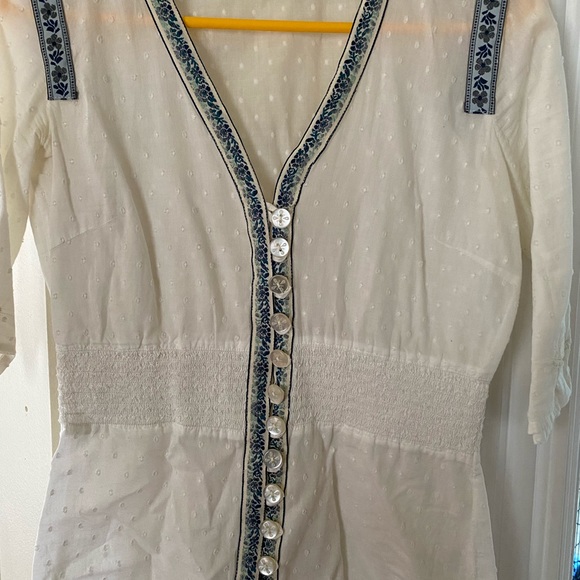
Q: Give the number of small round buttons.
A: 11